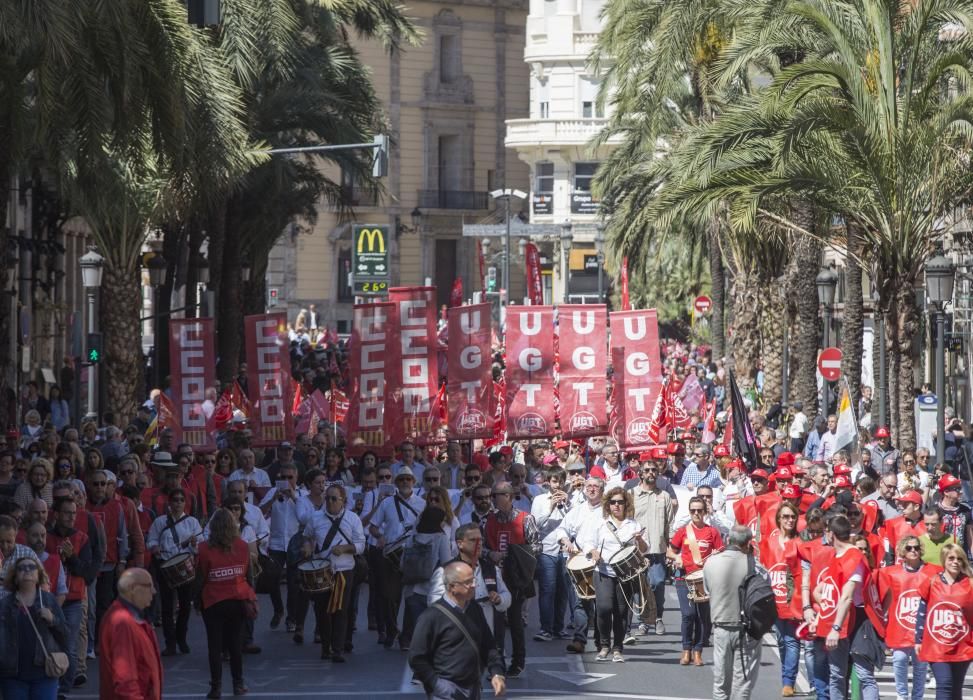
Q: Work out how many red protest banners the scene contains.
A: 8